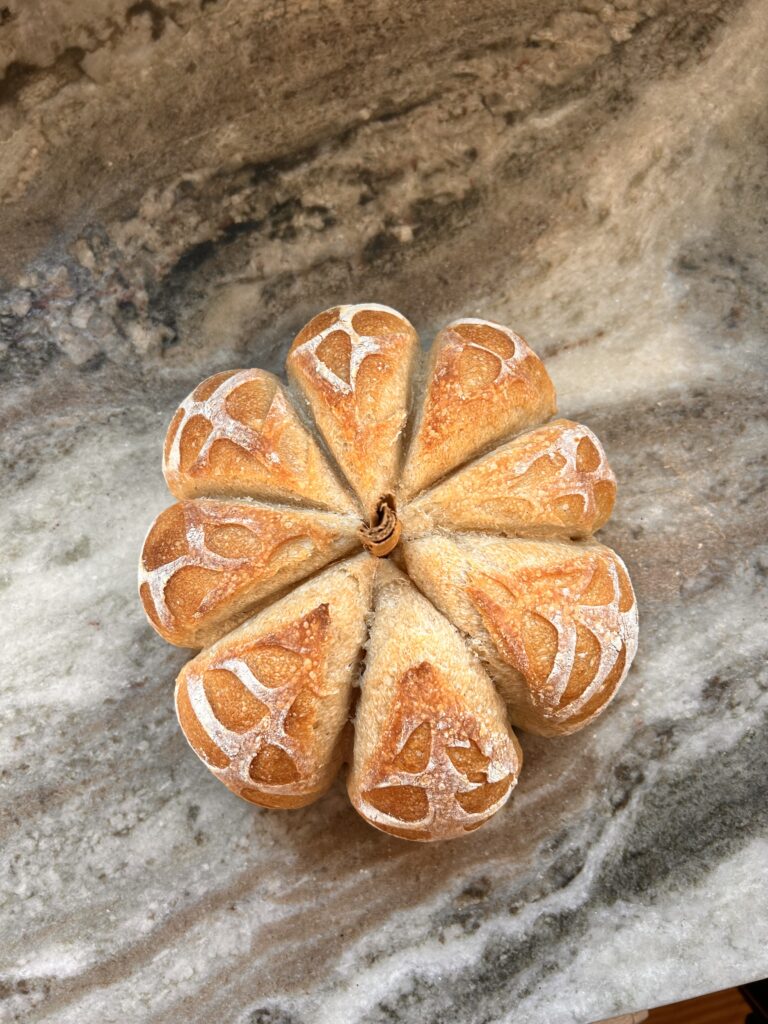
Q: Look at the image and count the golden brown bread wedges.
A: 8